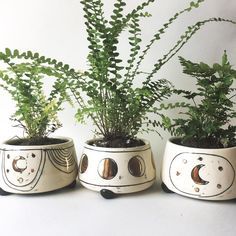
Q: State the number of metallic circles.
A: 3